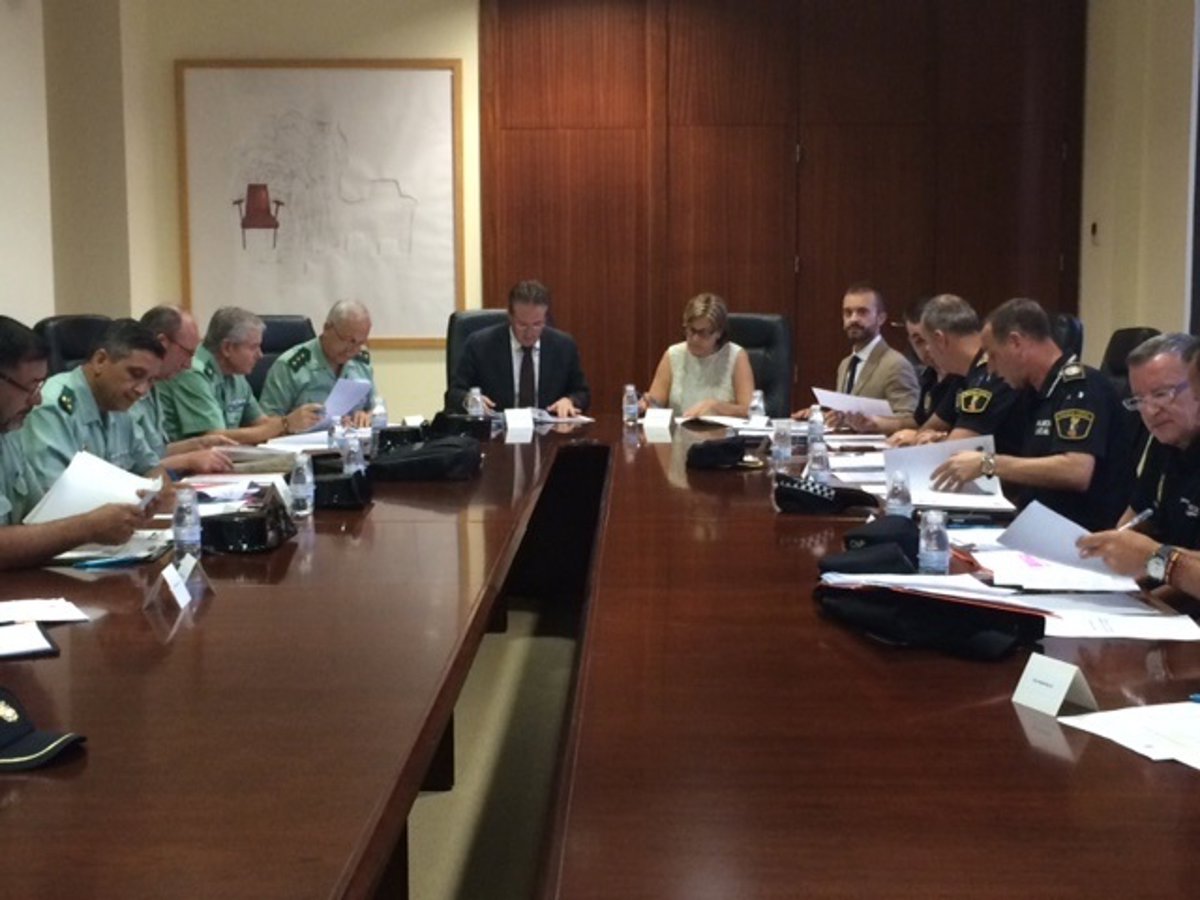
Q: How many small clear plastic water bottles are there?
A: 13